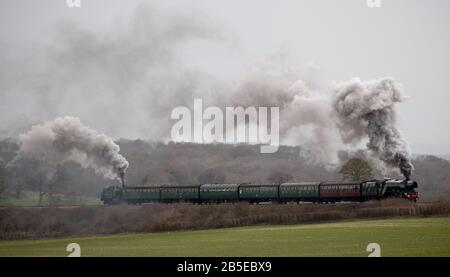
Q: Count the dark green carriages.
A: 5